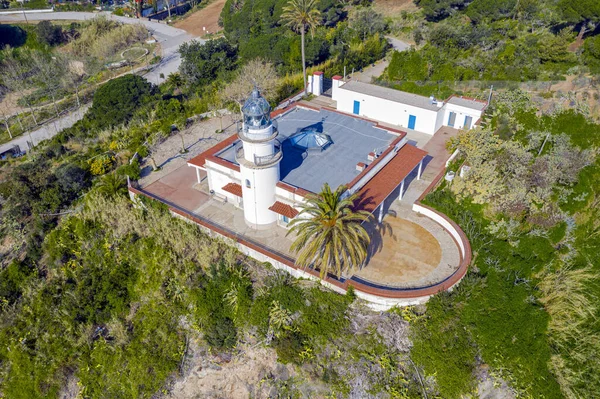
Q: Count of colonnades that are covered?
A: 2